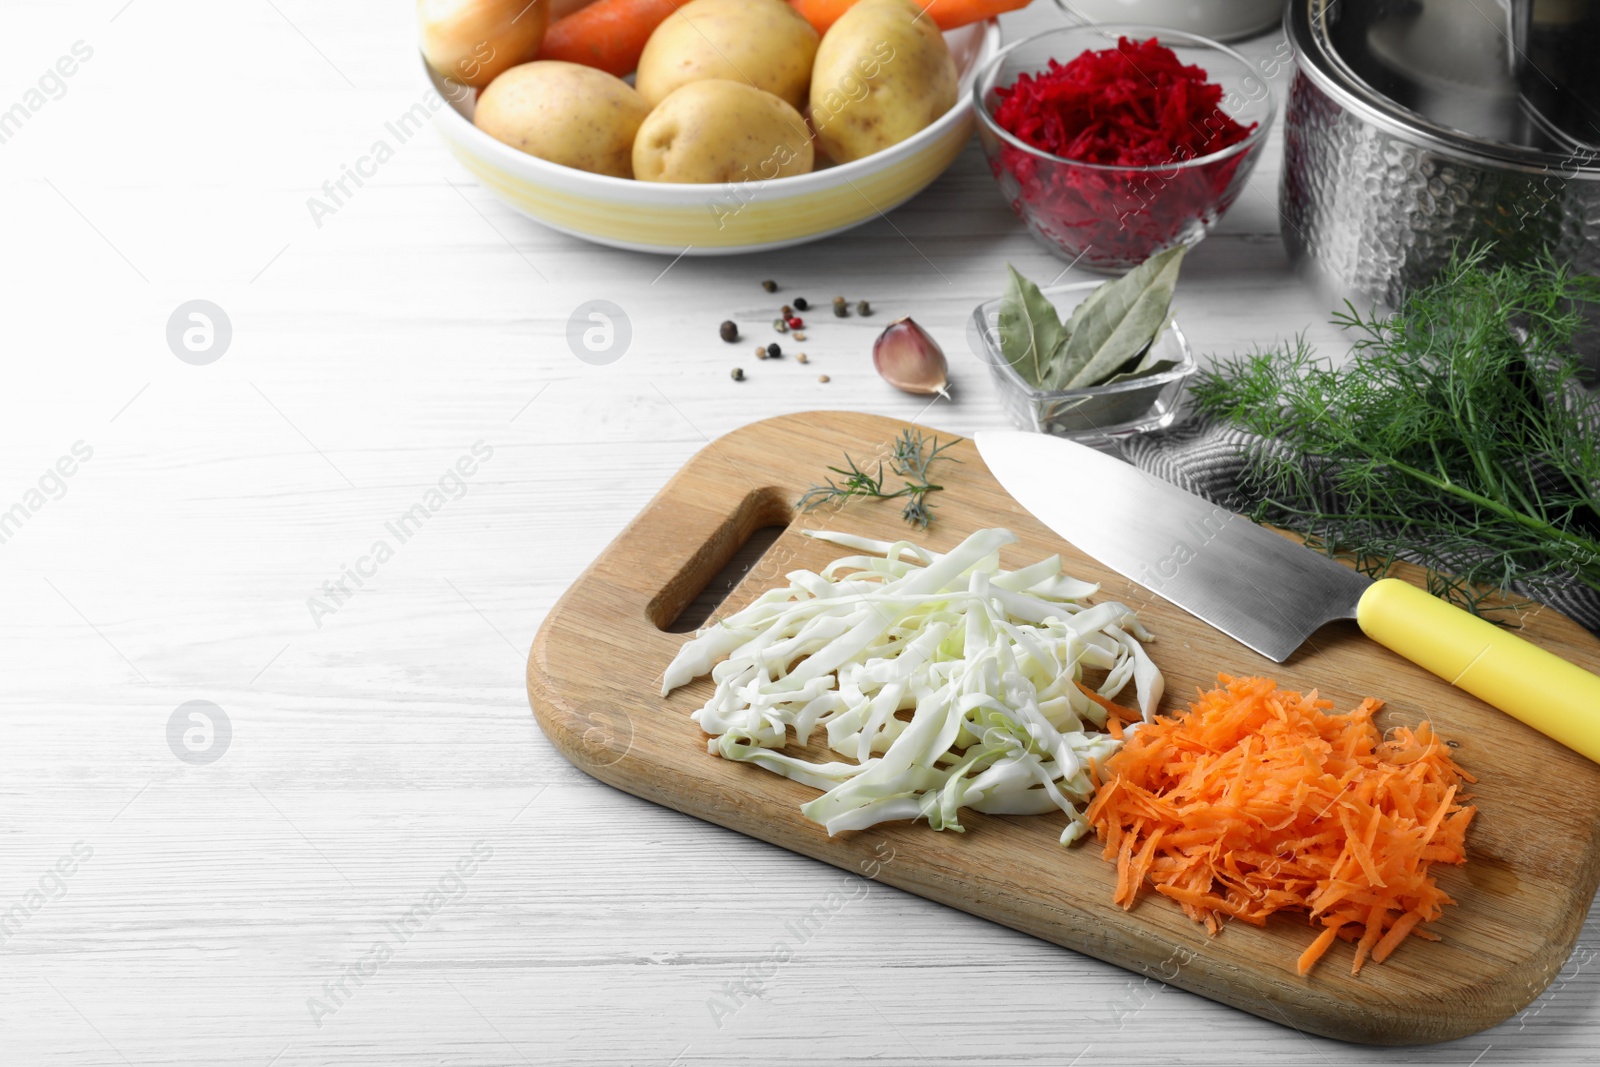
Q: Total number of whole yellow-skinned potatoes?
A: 4